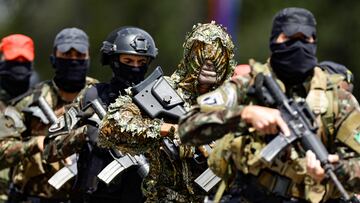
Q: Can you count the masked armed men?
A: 5